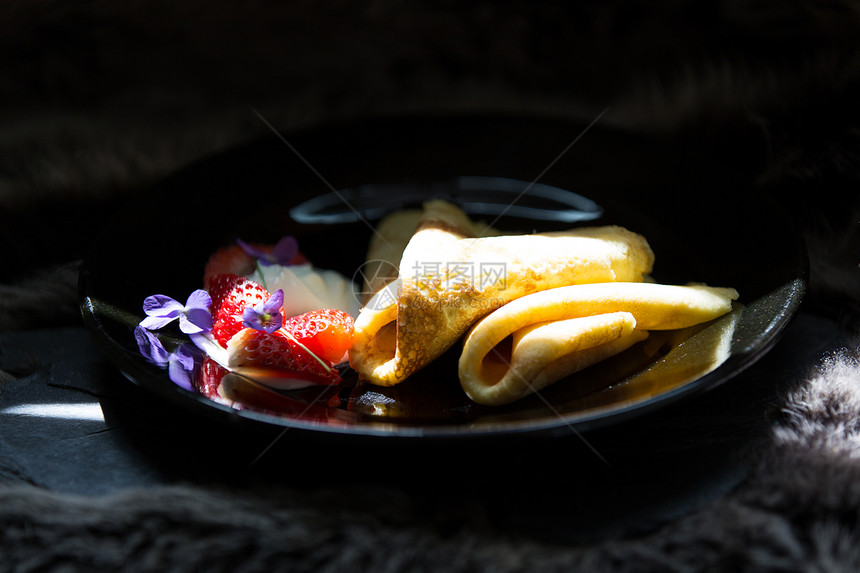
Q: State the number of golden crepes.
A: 2